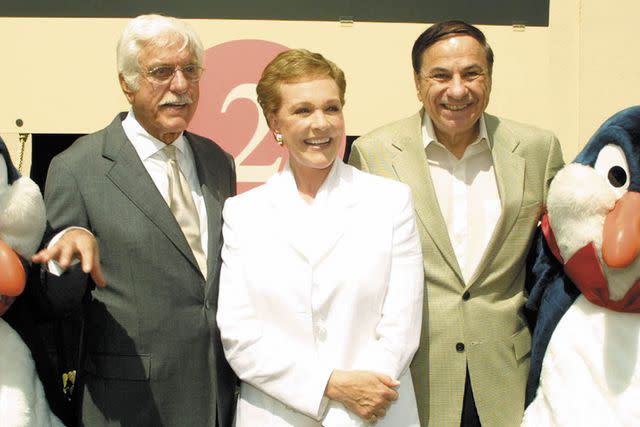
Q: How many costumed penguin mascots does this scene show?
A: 2